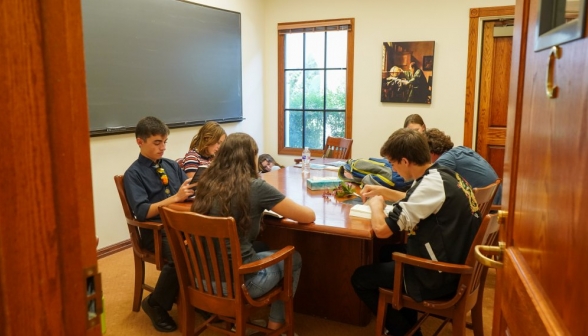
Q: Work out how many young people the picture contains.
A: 7